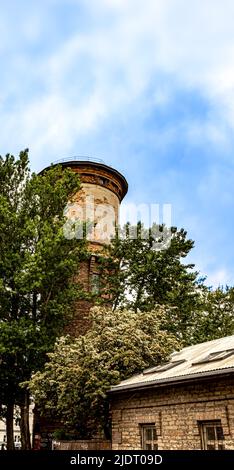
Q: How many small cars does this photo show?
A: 0